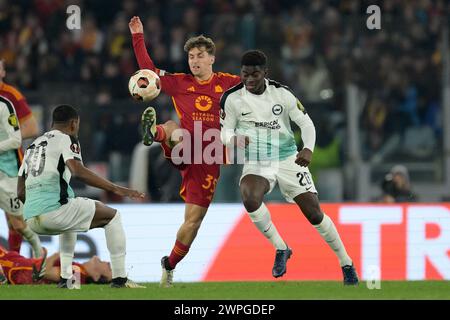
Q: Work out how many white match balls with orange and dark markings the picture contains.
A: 1